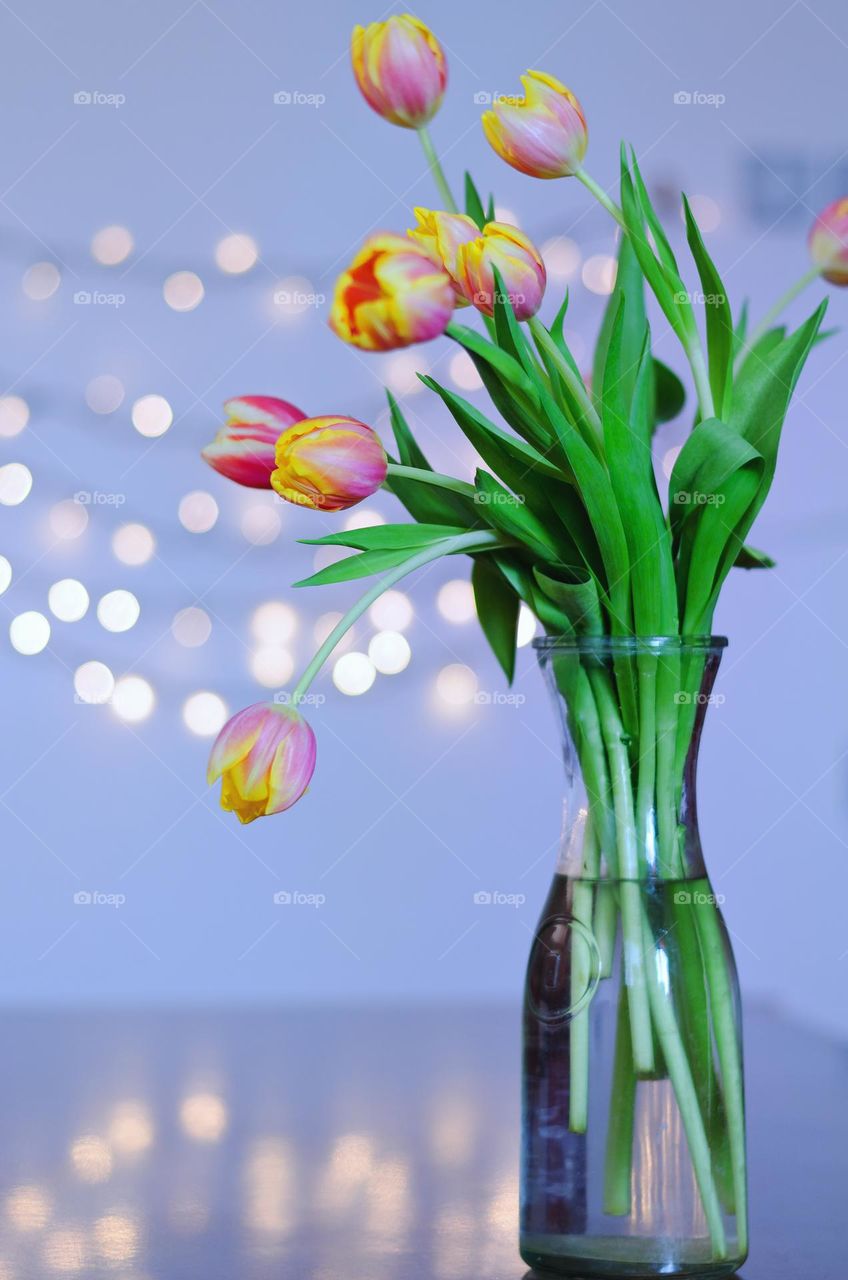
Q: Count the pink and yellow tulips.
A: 9